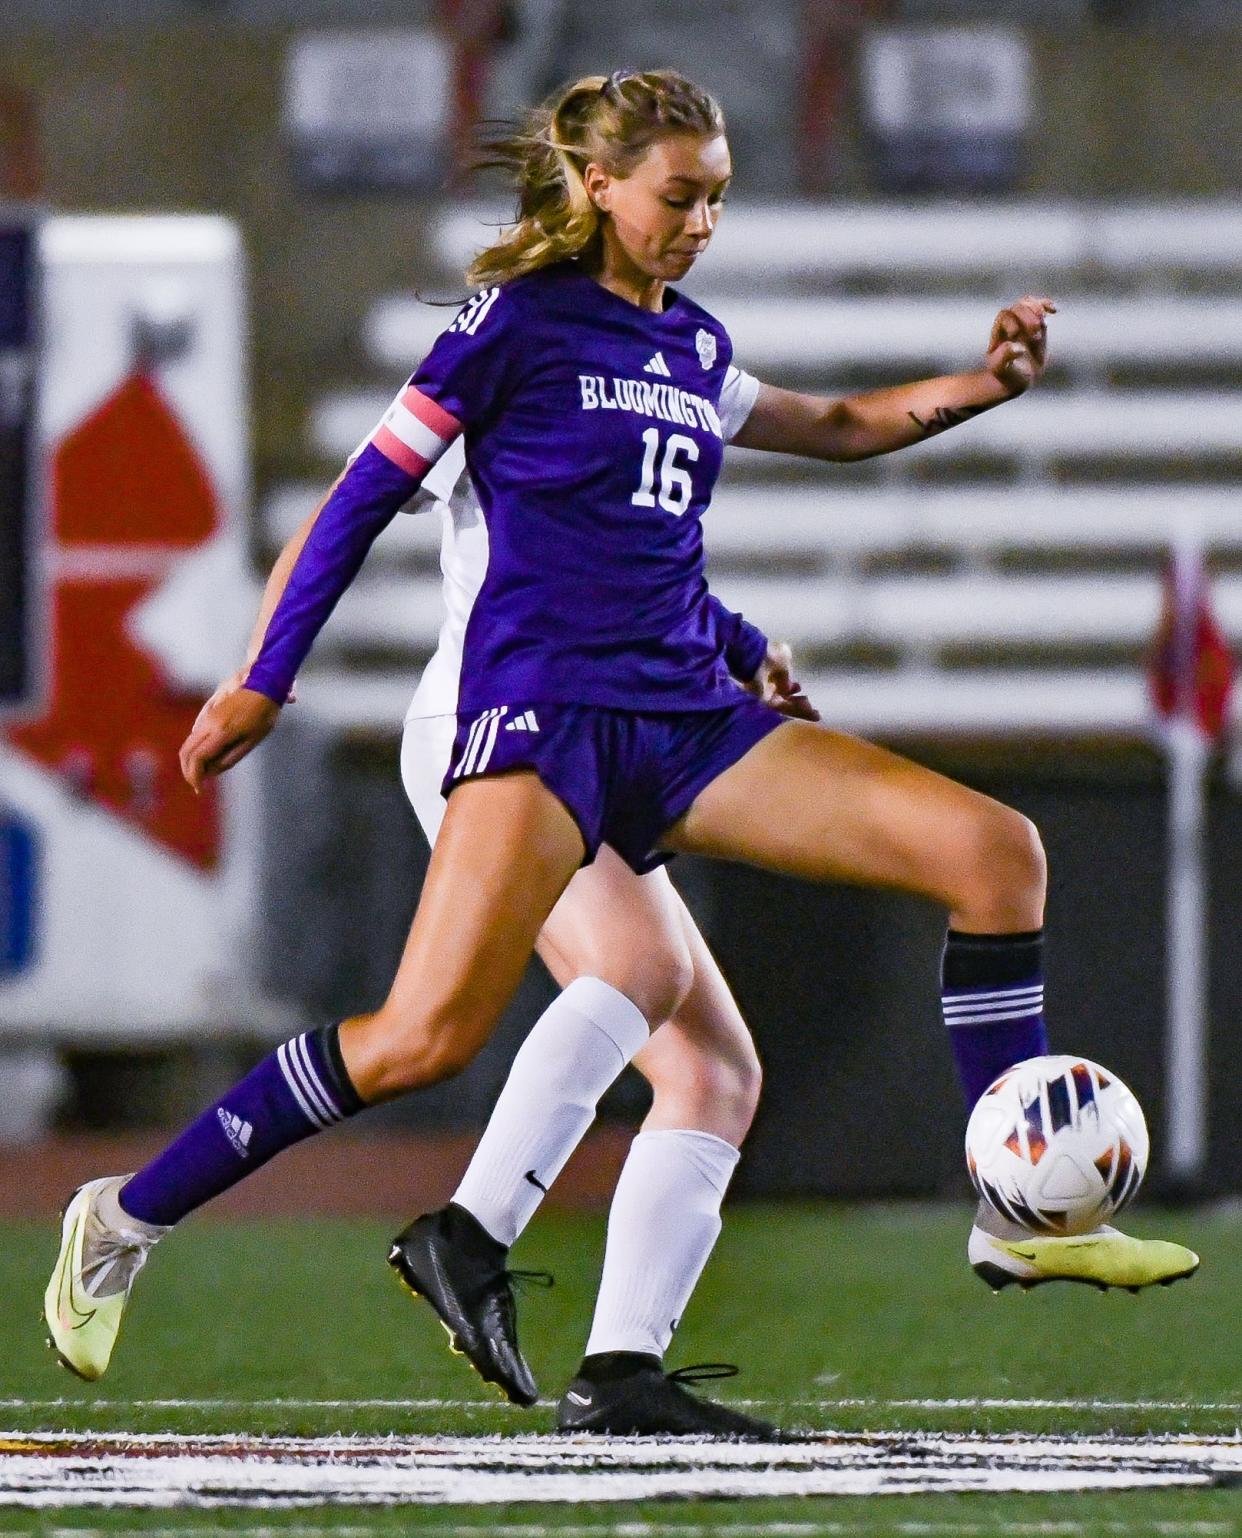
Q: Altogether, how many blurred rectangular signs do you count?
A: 2